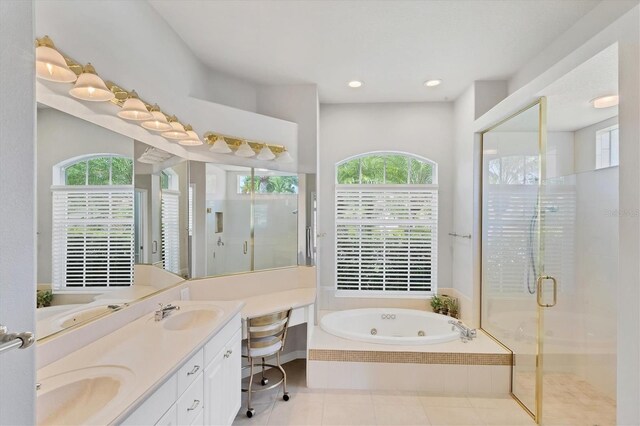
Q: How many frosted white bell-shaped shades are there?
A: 10